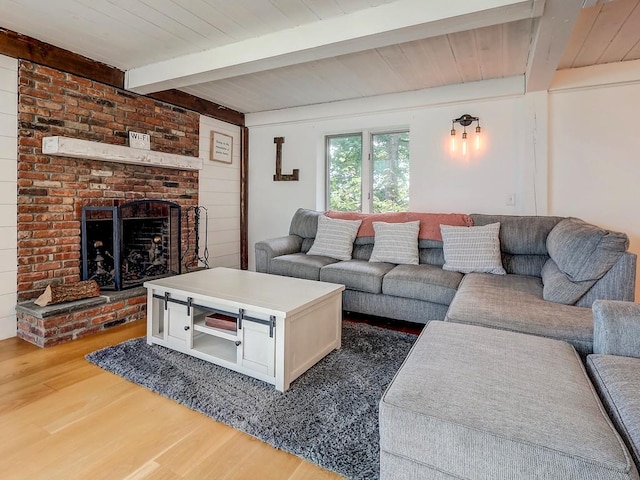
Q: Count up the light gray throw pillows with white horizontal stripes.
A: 3